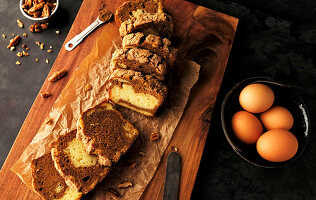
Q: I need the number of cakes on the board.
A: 8